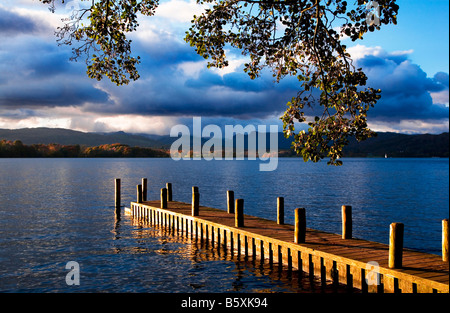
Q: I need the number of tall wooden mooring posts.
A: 13